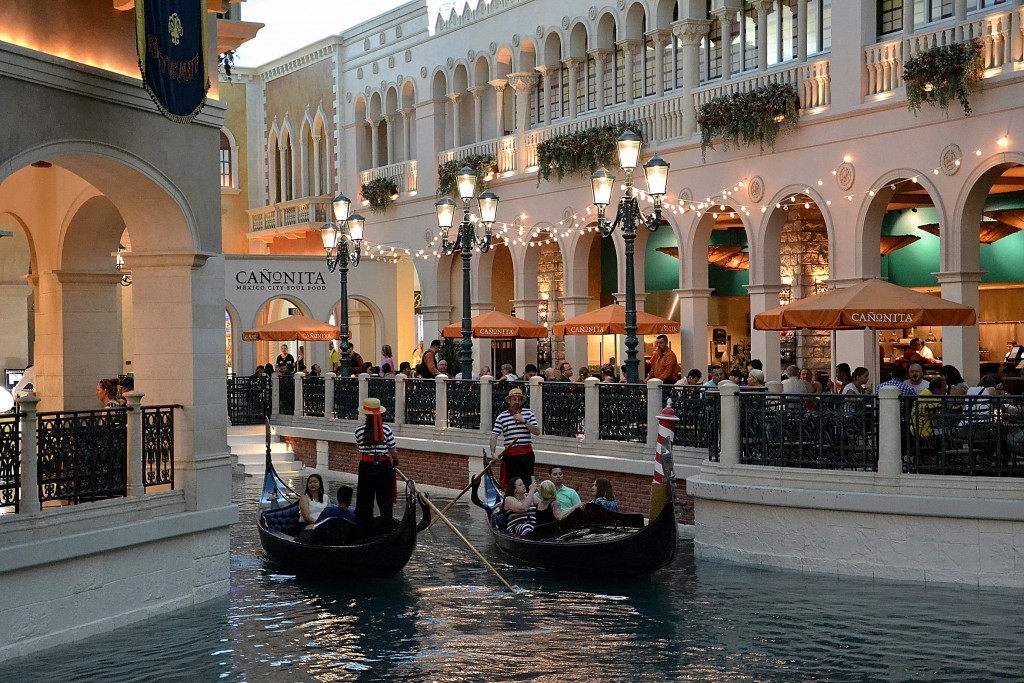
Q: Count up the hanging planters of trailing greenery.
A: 5